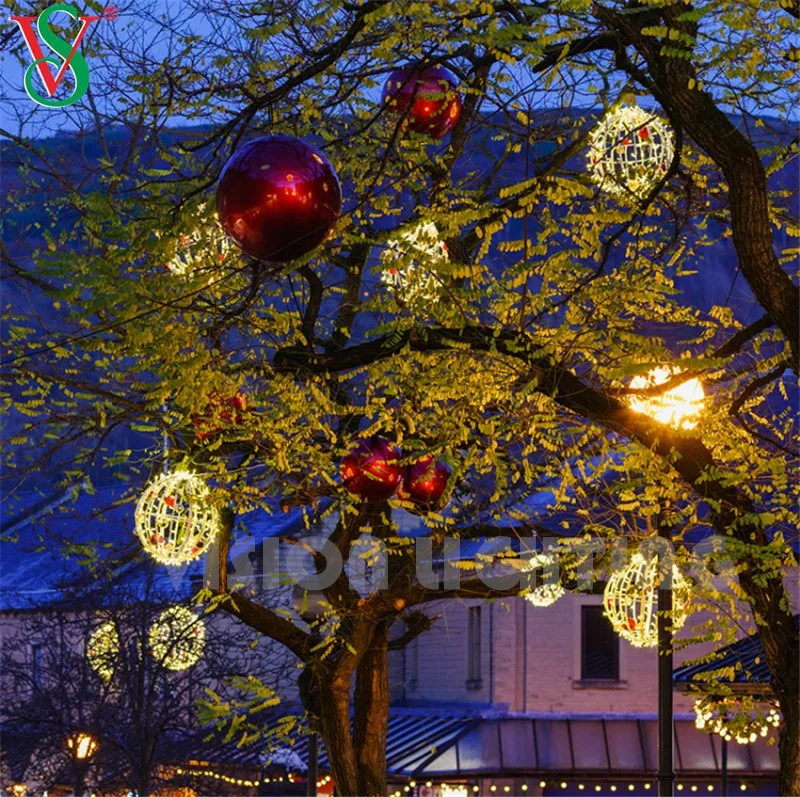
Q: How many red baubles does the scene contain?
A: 5